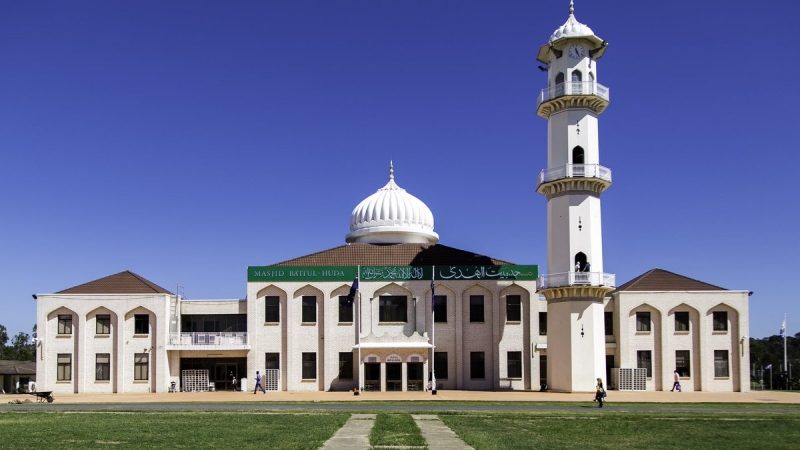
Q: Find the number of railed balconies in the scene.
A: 4